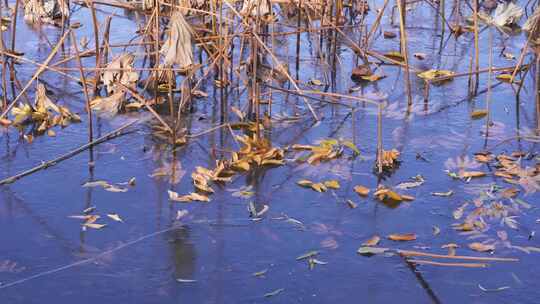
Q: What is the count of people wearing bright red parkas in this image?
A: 0